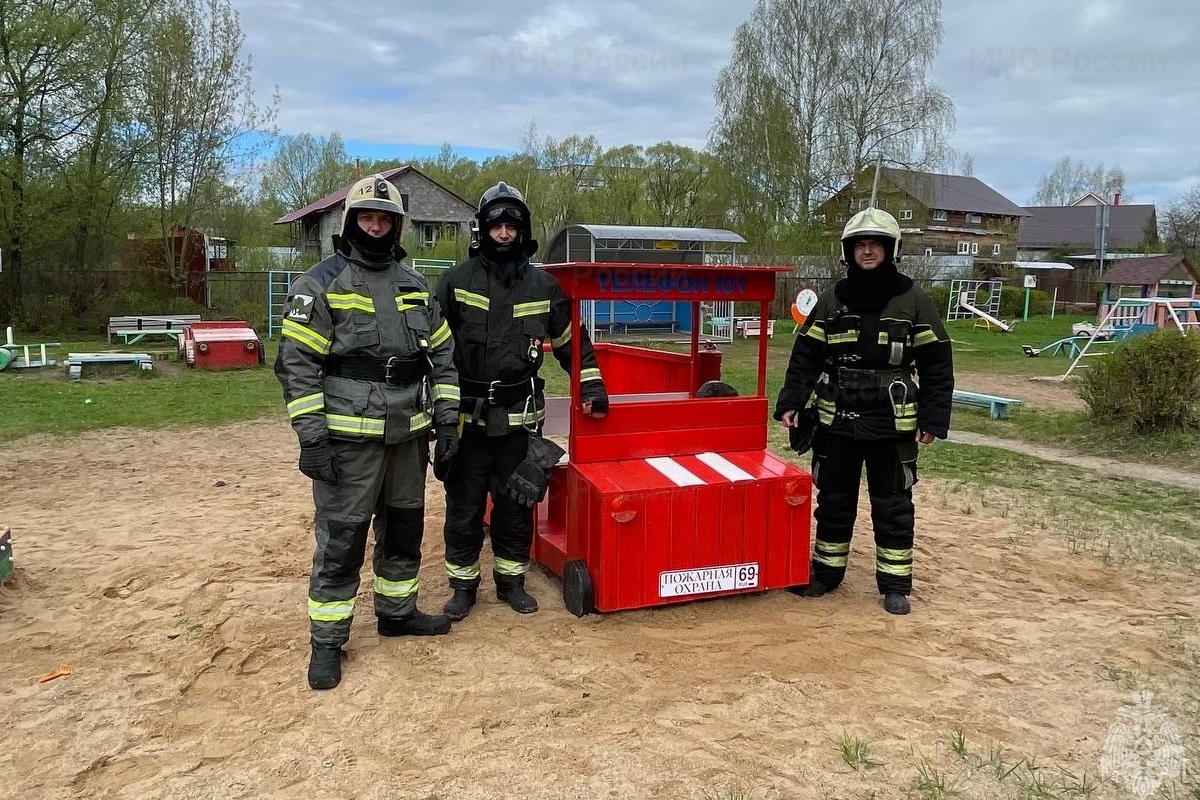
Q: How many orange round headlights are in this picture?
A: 2